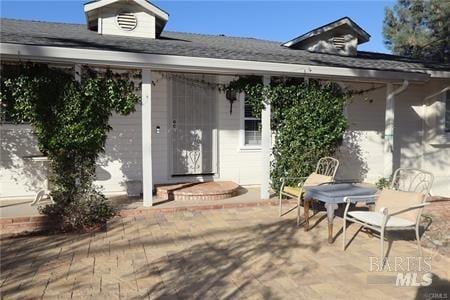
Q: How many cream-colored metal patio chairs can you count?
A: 2